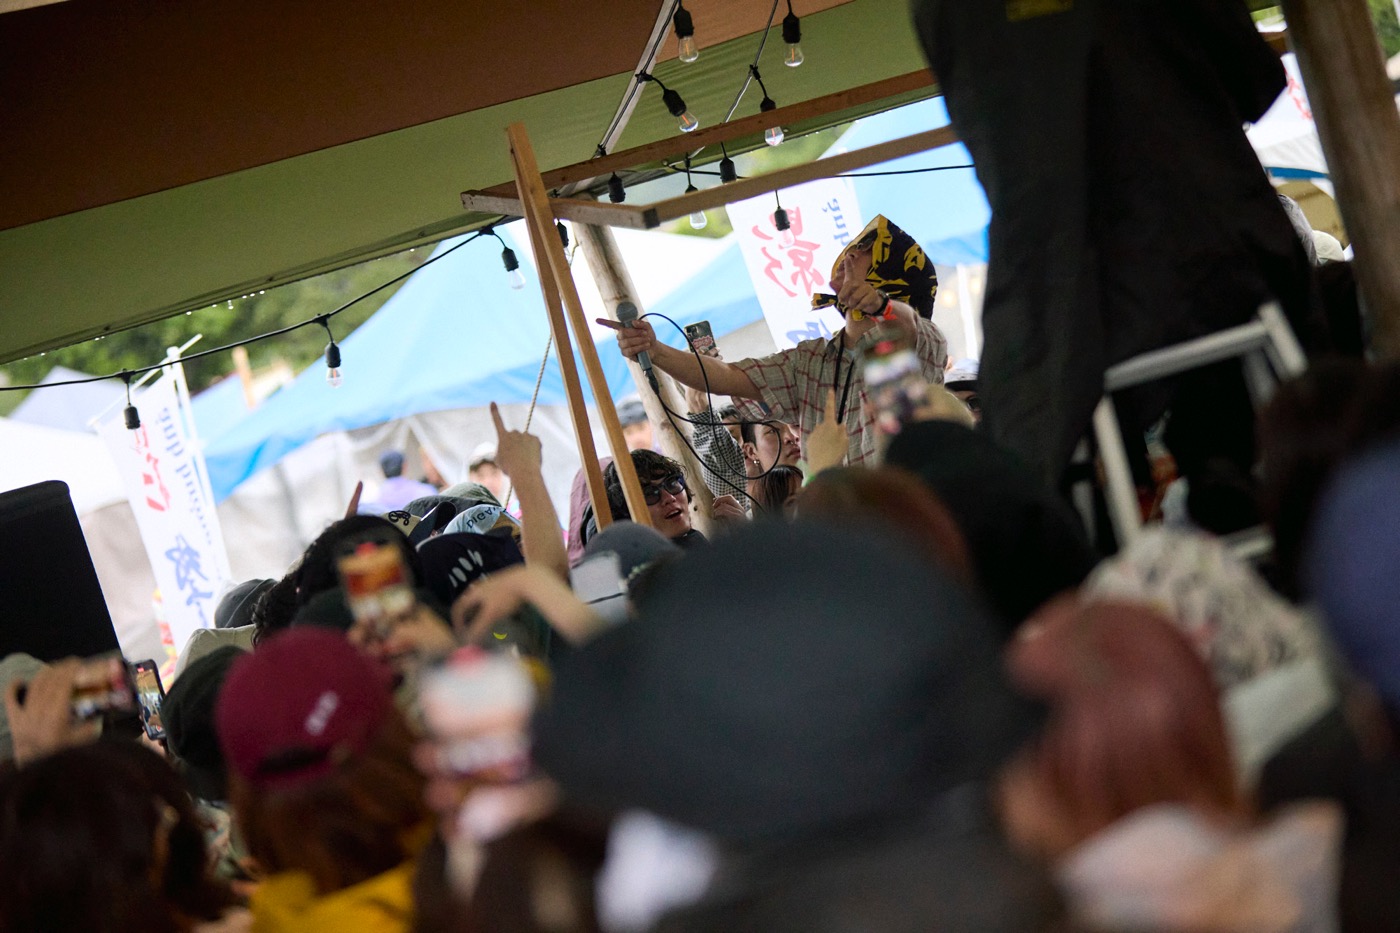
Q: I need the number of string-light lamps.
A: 12